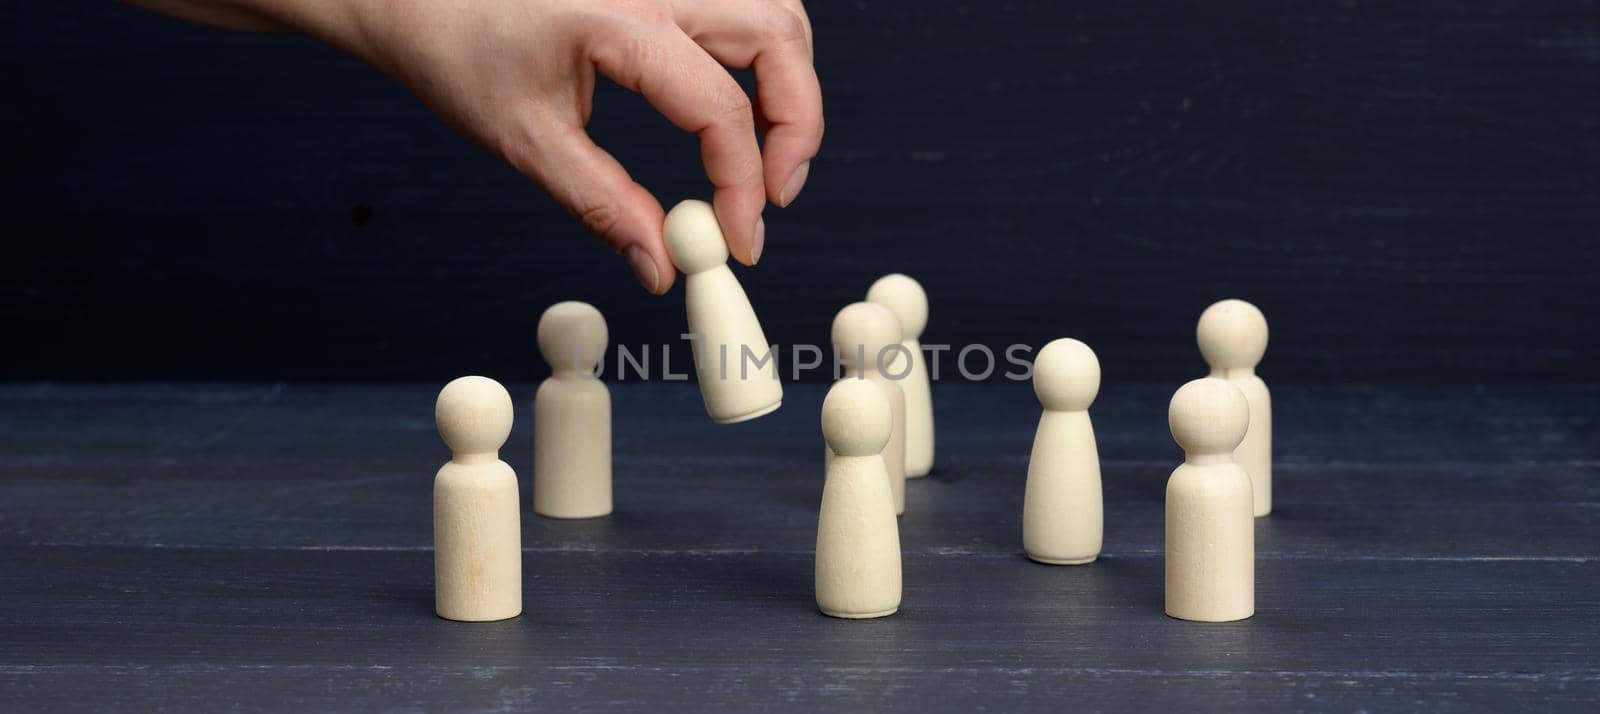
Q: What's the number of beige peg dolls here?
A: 9